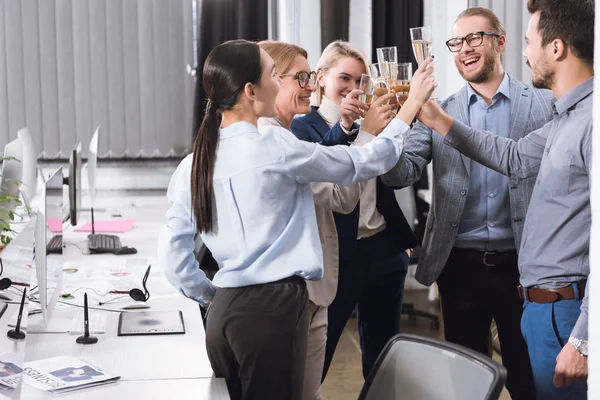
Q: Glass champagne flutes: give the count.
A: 5